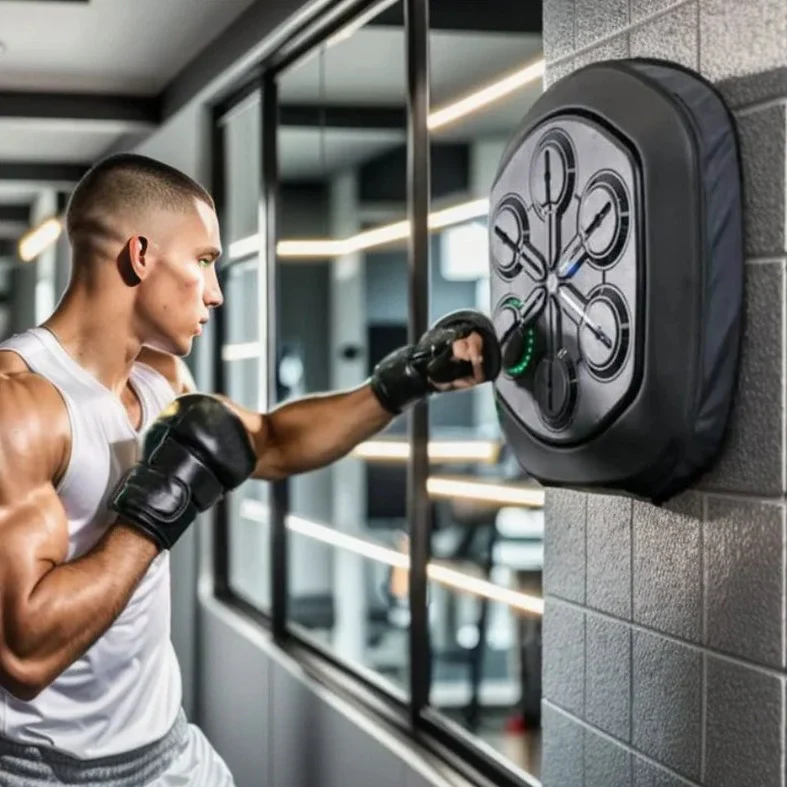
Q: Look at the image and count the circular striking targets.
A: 6